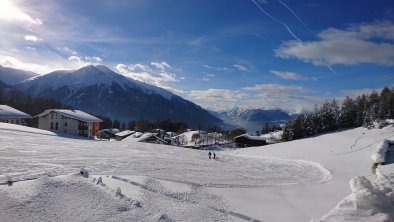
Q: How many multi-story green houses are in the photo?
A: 0